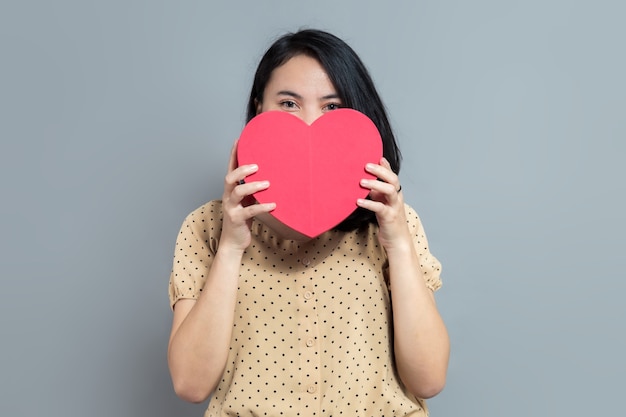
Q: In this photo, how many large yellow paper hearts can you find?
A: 0